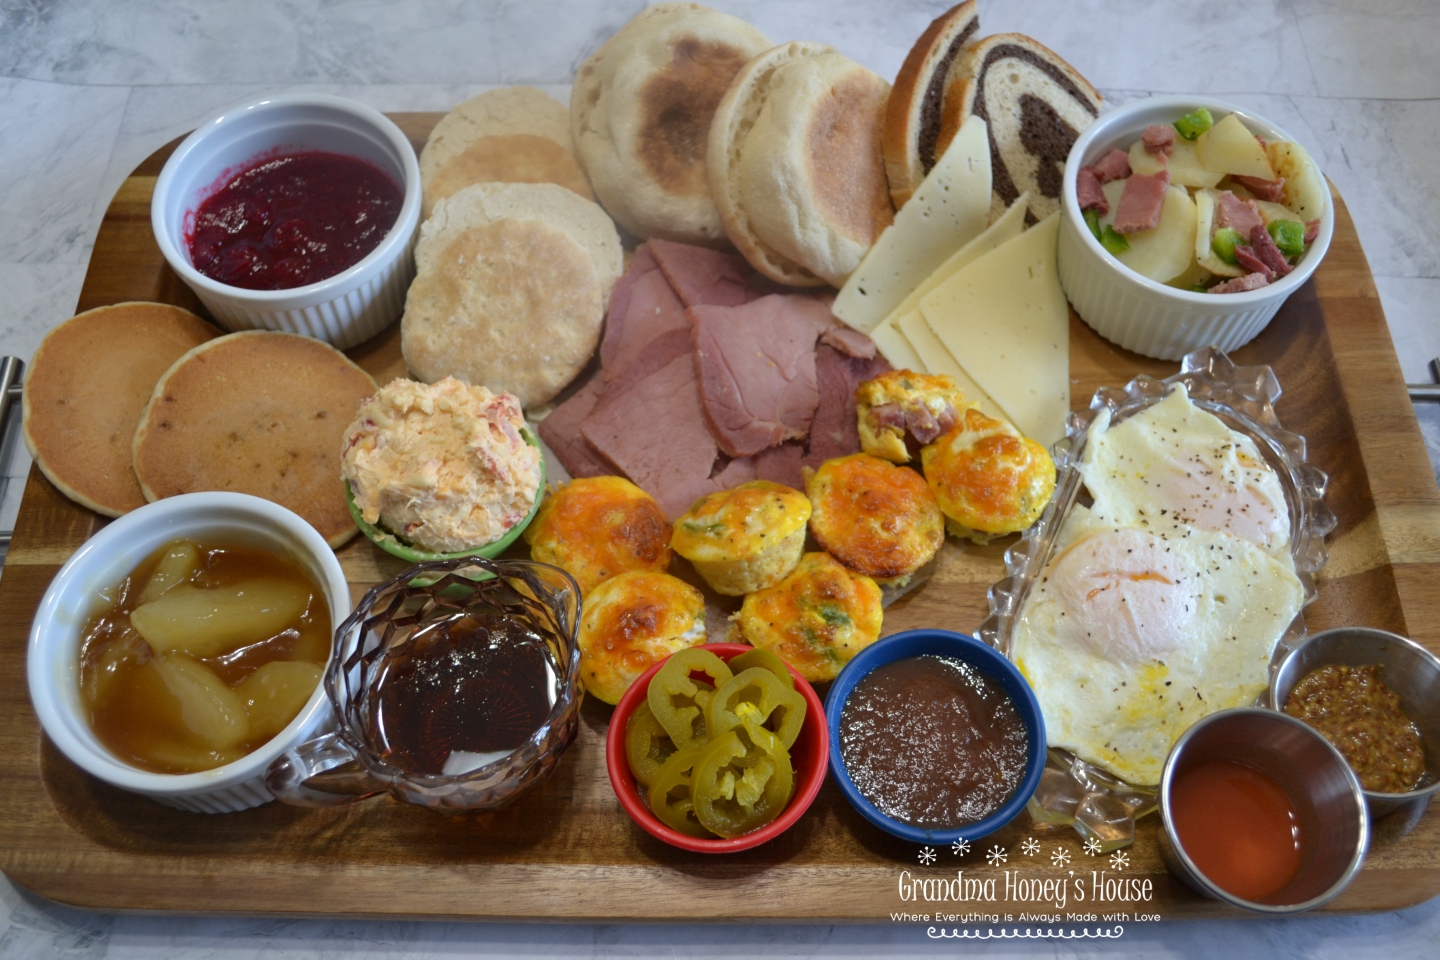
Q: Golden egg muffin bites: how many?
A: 7